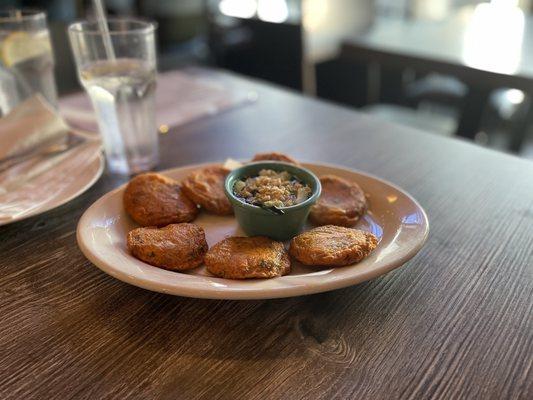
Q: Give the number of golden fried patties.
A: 7